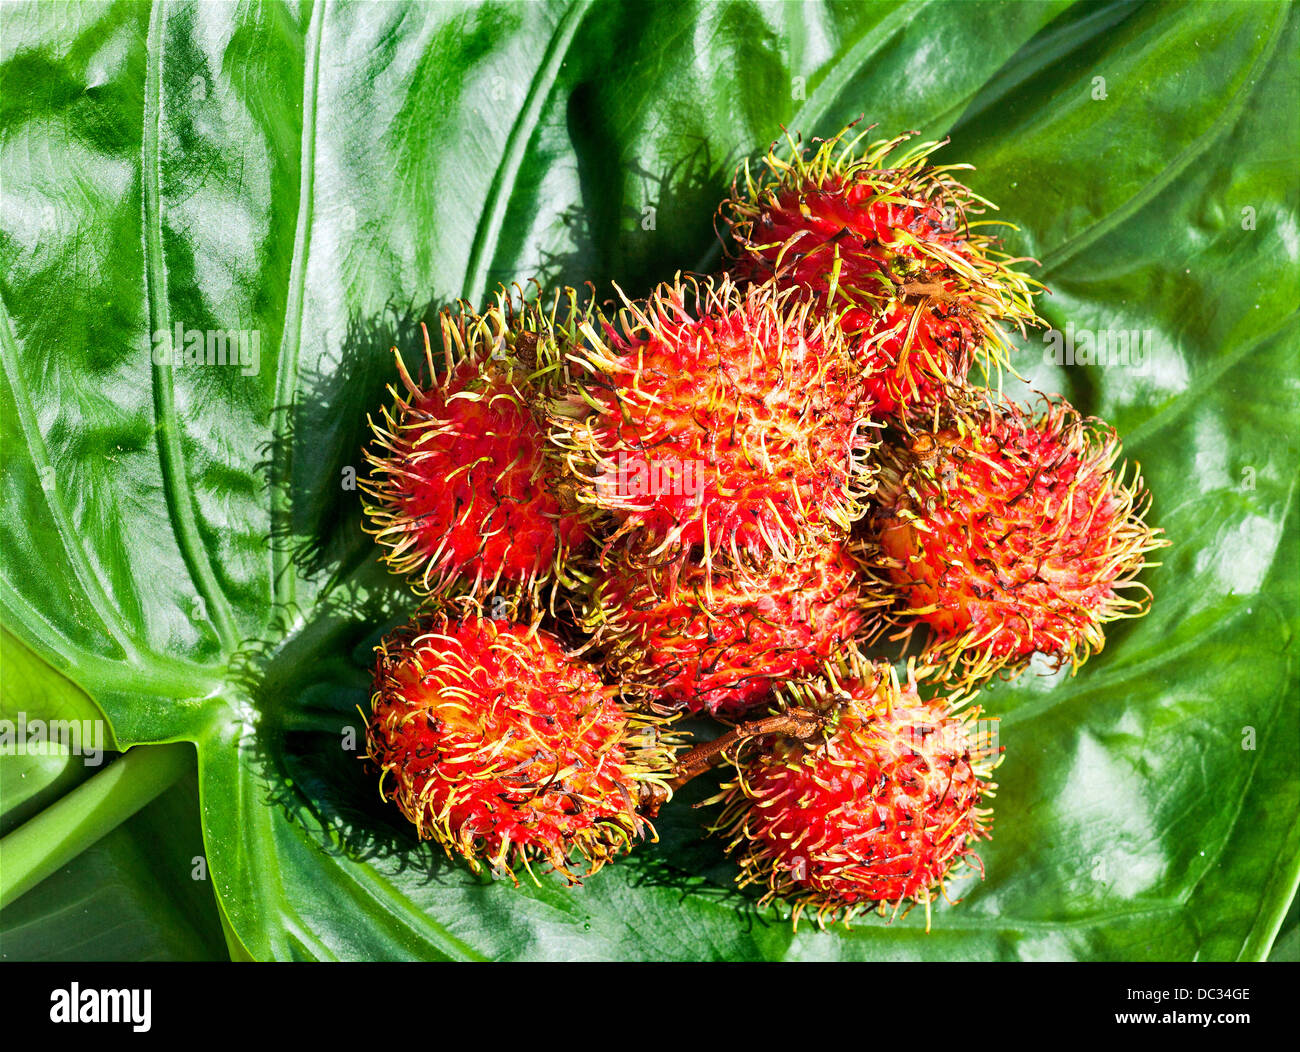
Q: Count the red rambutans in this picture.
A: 7